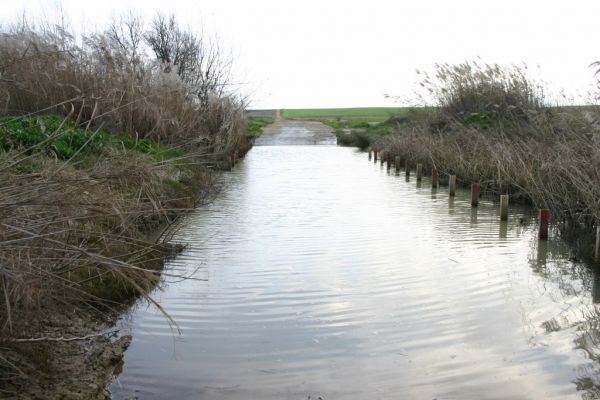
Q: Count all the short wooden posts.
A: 13